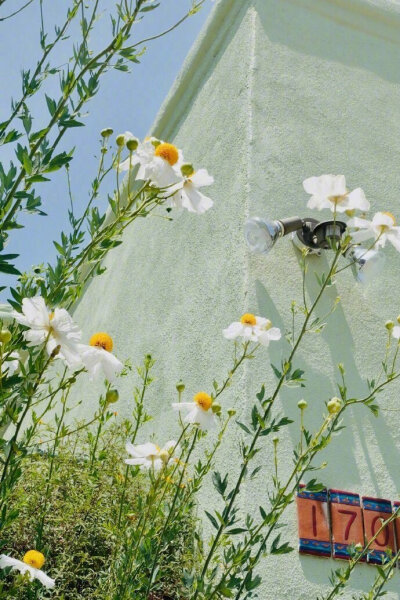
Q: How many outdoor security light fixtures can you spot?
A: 1